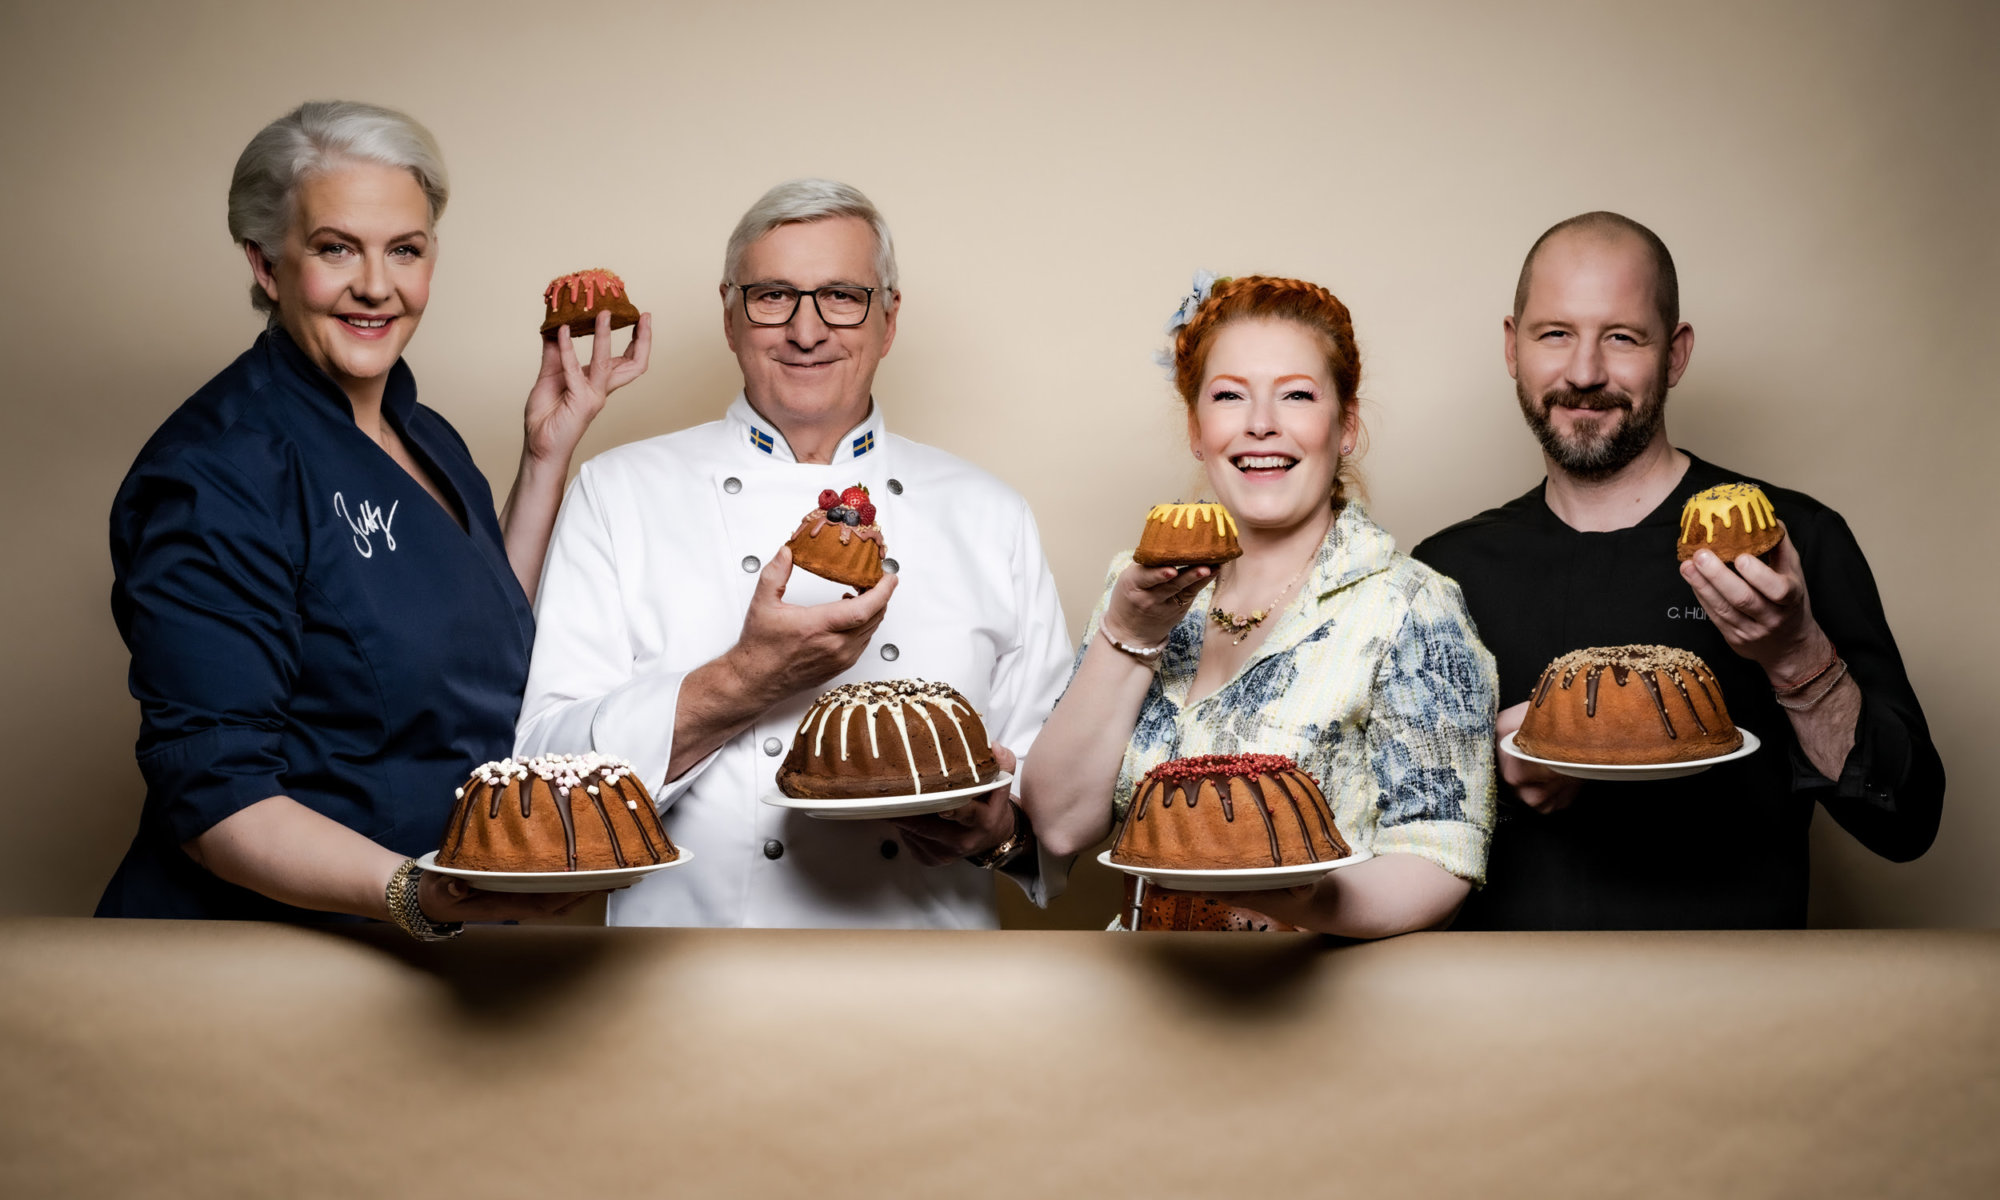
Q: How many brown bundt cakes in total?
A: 8